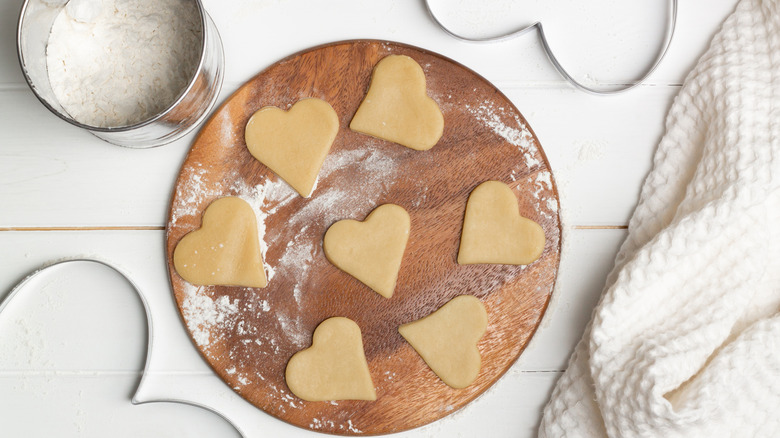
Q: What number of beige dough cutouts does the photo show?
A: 7